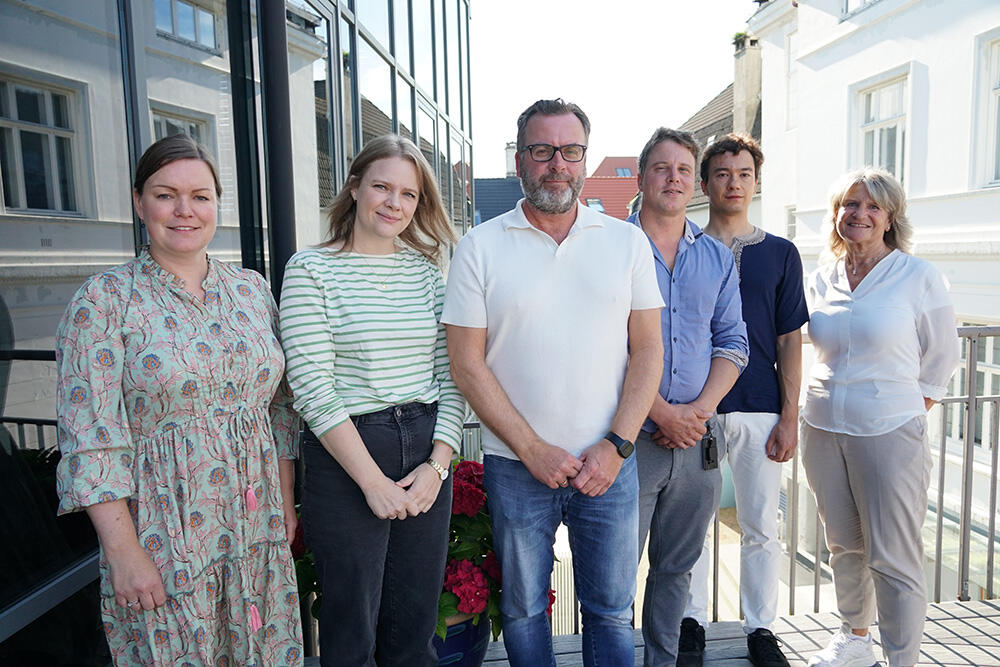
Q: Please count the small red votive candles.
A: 0